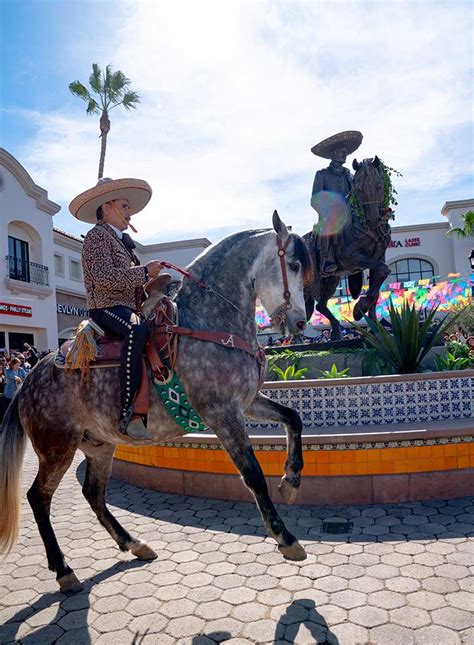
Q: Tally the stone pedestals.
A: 1